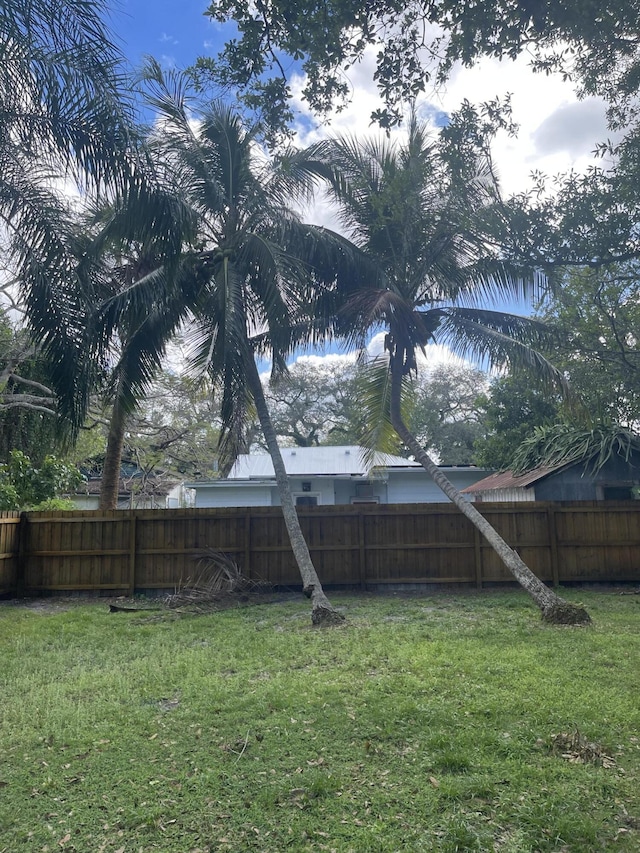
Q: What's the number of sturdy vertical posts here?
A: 6